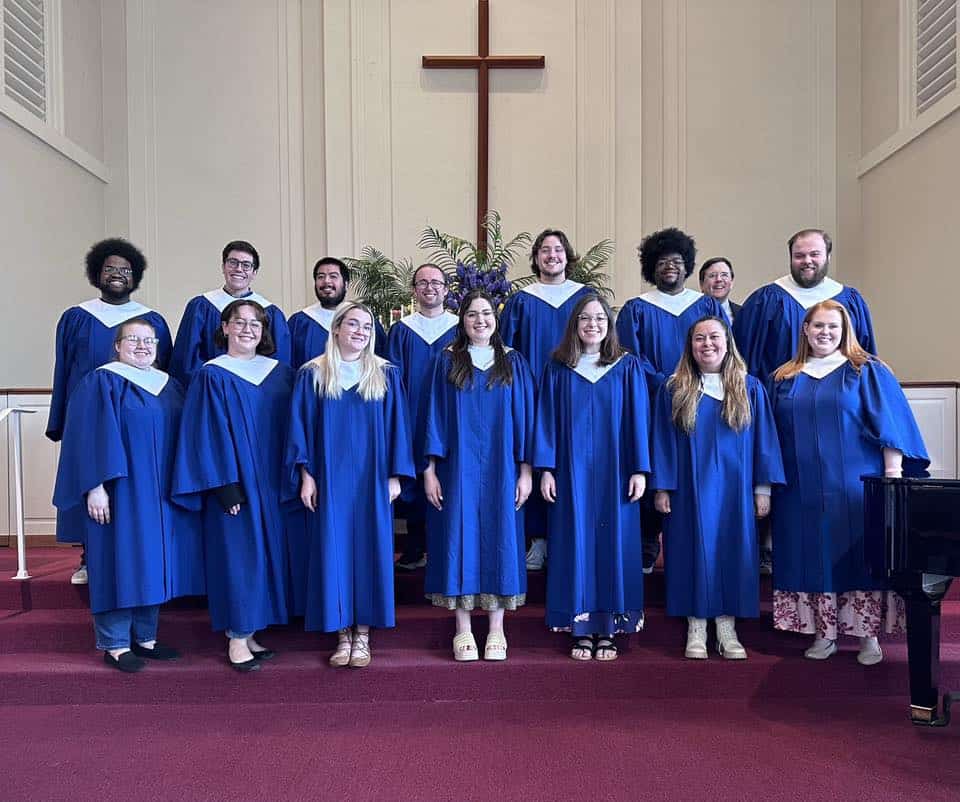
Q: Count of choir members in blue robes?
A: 14